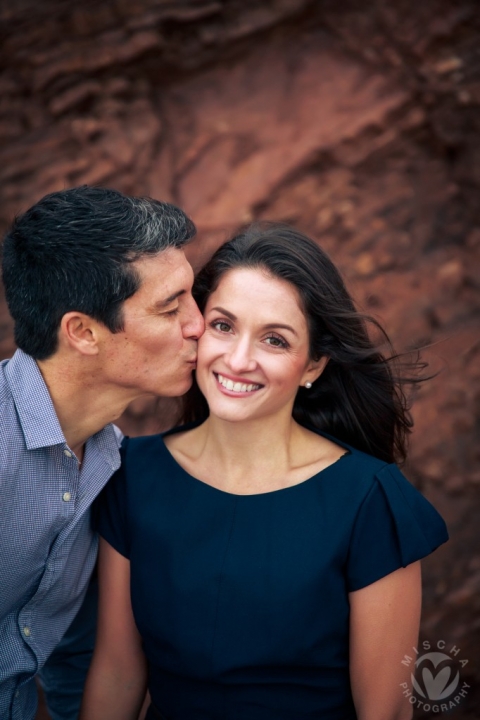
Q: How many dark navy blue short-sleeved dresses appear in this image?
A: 1